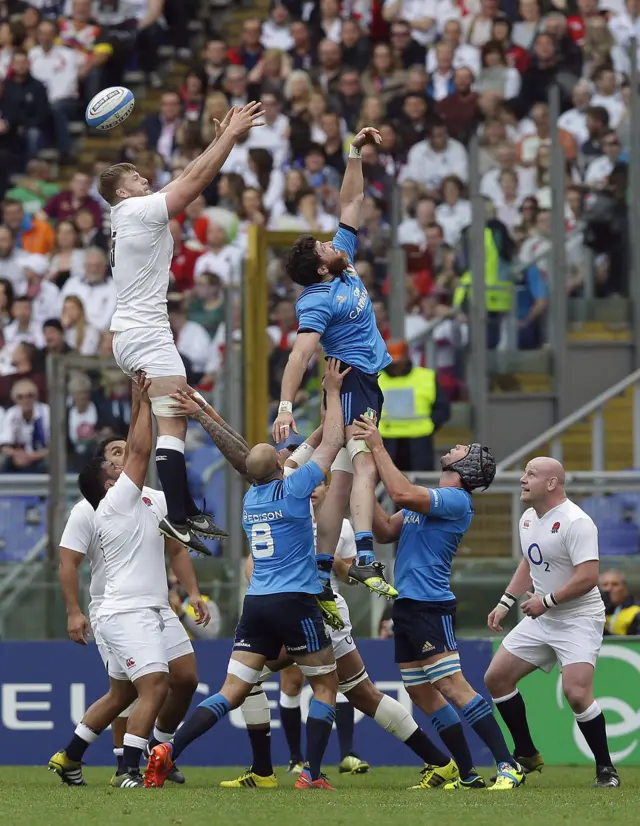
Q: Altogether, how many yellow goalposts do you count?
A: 1